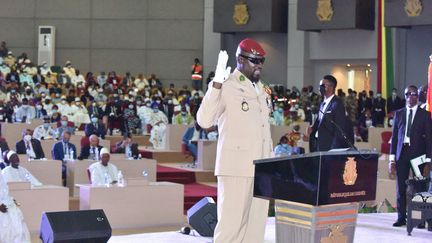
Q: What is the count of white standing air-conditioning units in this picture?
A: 1